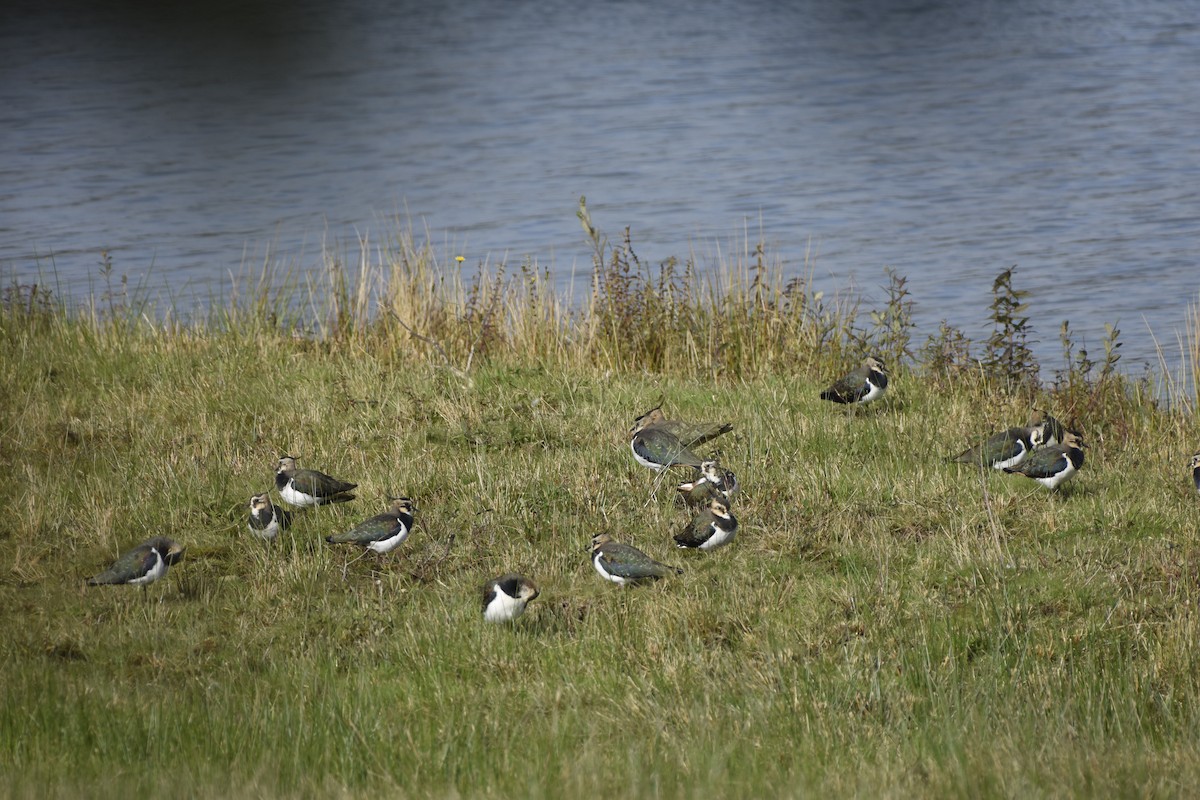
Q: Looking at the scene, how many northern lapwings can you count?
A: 15